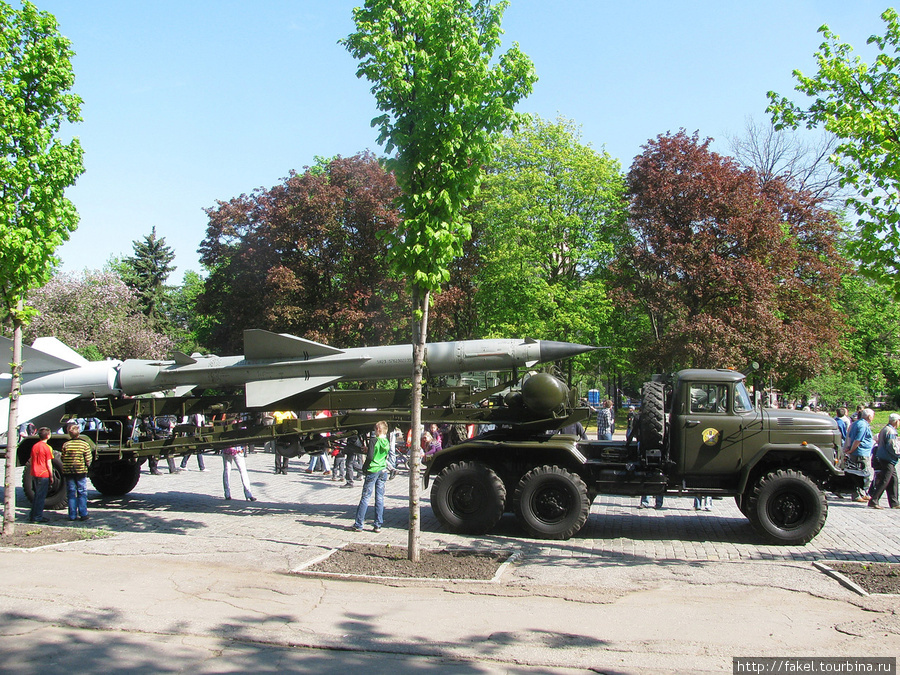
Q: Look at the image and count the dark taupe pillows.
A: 0